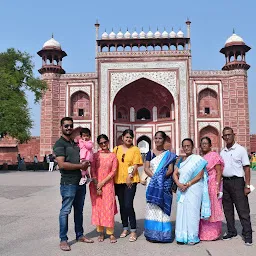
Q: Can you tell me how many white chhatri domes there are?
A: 13